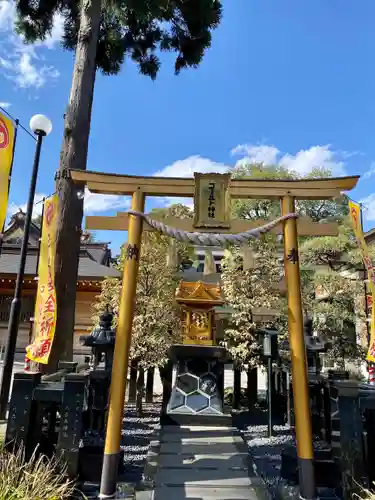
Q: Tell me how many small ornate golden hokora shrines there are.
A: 1